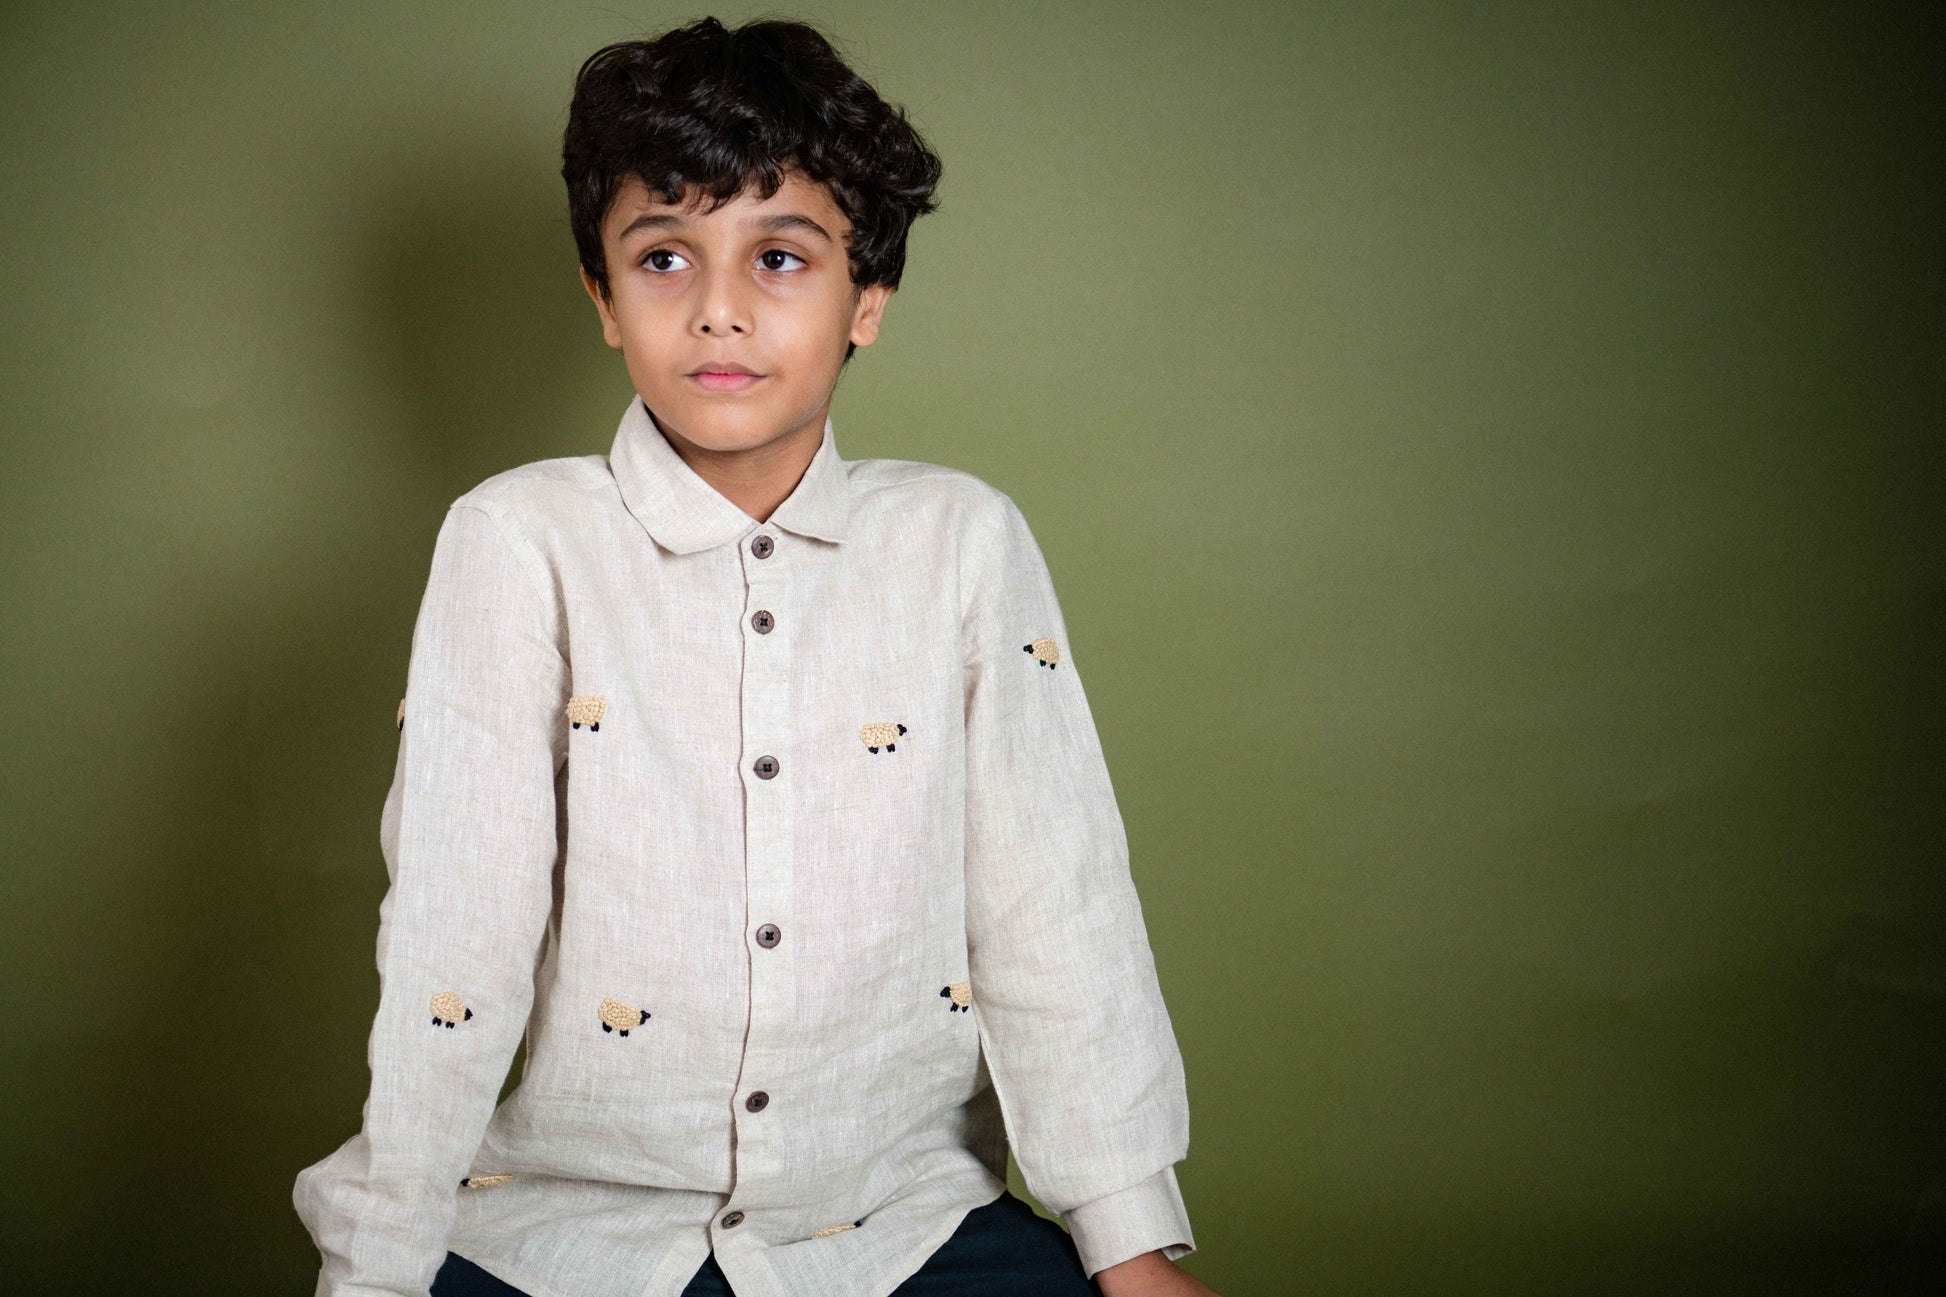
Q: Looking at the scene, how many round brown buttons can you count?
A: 6